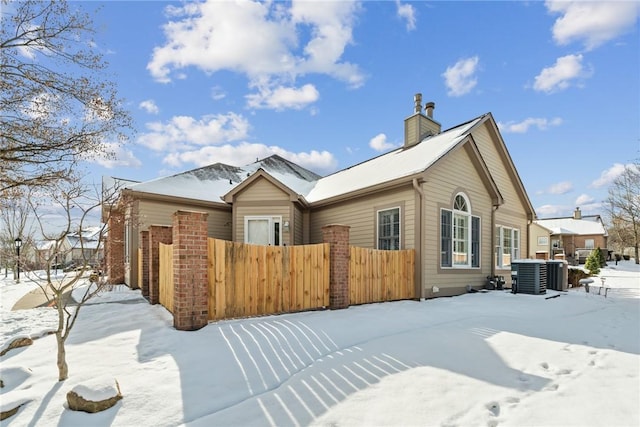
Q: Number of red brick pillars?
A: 4